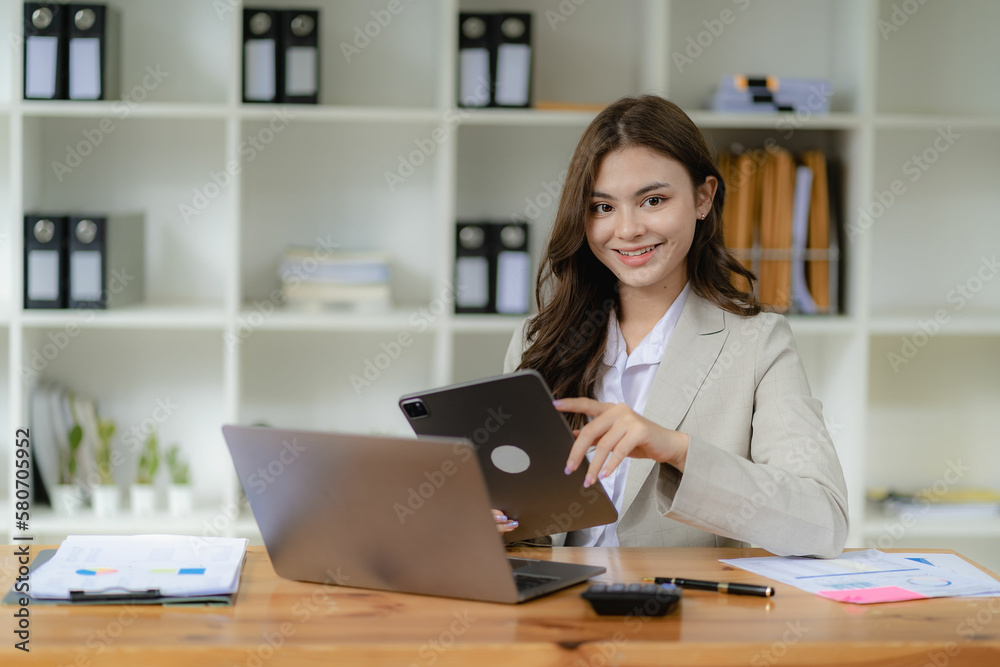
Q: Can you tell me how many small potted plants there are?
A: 4